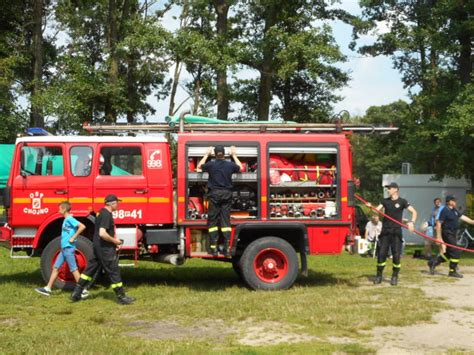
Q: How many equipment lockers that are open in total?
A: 2